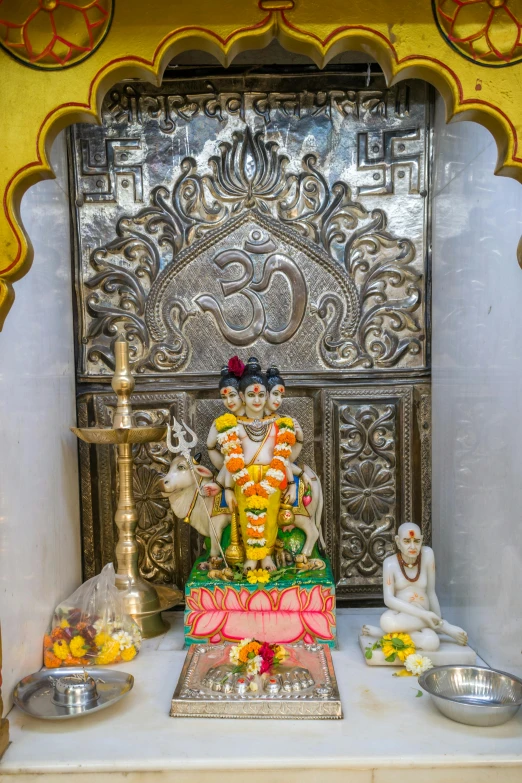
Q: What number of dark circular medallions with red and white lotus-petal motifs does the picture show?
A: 2